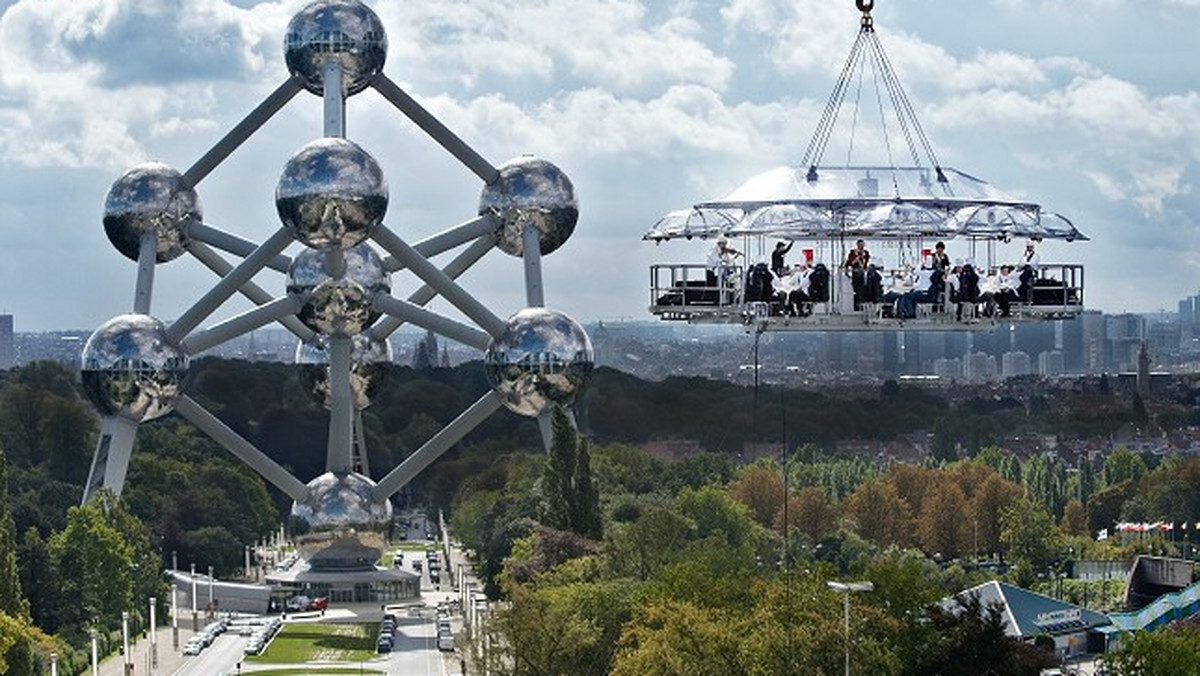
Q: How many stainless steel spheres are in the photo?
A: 9